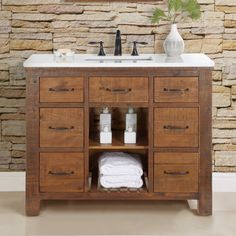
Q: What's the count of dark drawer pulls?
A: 7